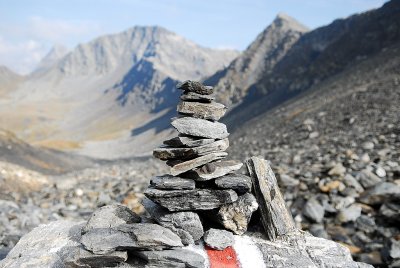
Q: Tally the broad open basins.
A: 1